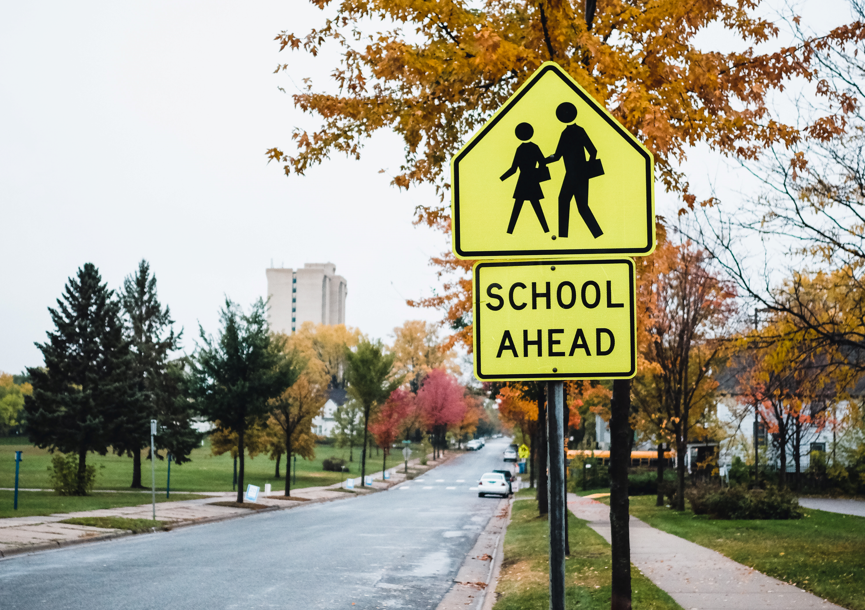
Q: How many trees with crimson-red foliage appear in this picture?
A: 2